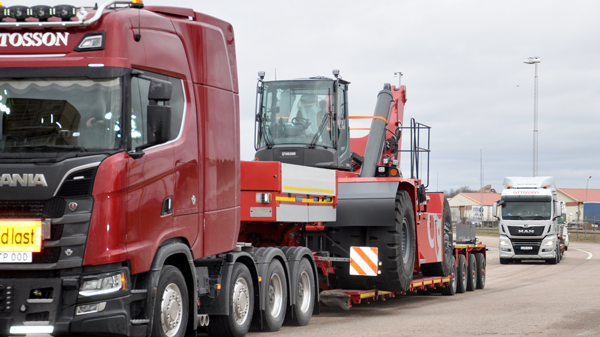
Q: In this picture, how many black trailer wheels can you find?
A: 4